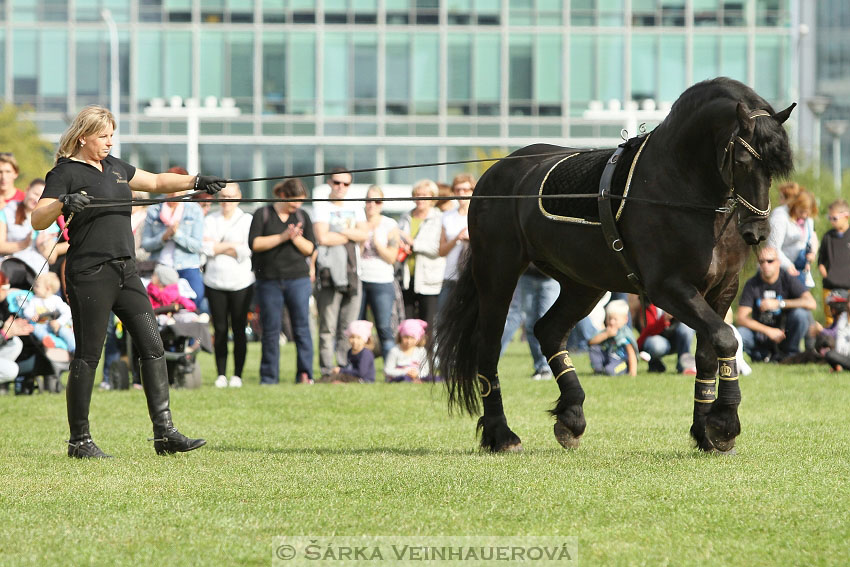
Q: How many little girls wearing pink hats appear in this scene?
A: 2